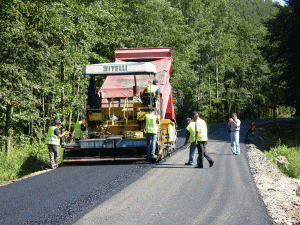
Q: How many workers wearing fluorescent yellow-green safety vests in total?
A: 6